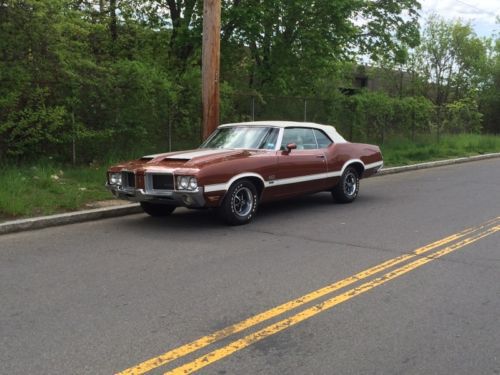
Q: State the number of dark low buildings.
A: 1